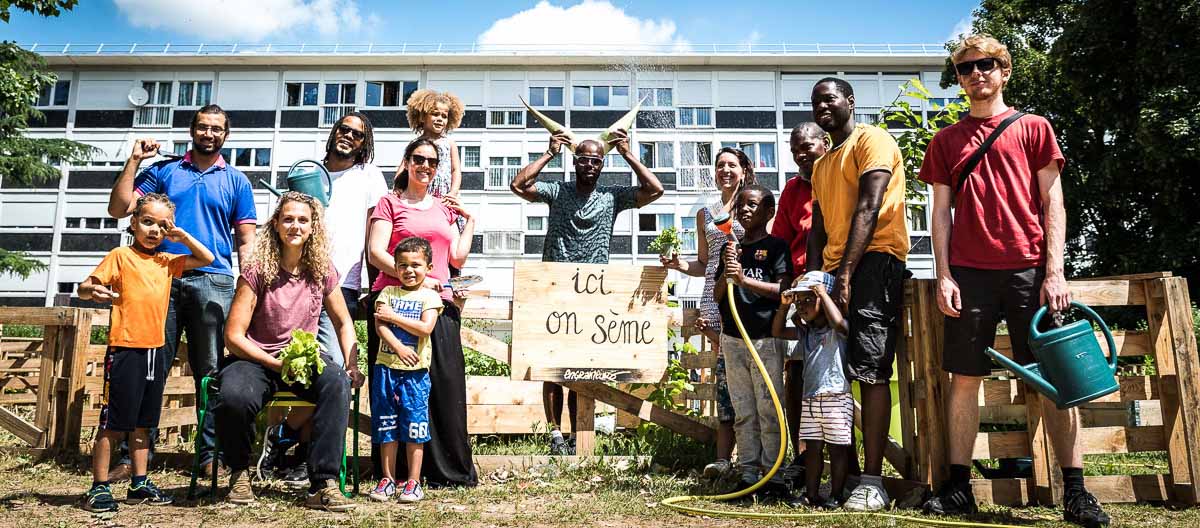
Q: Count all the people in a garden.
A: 14